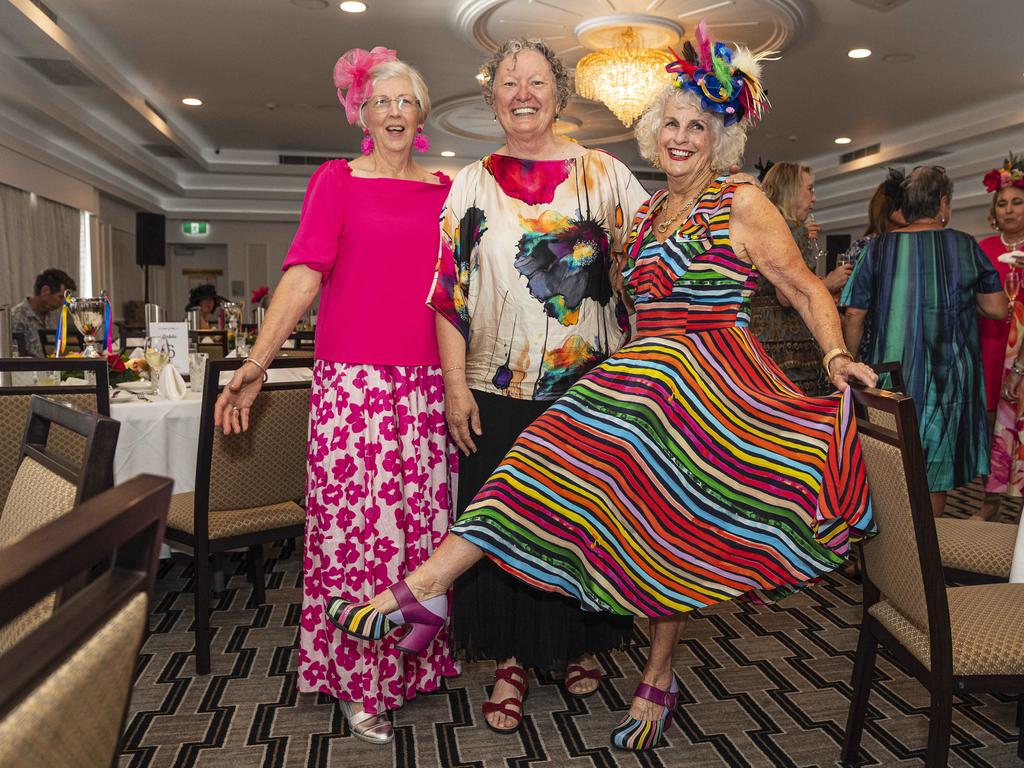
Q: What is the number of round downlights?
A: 5